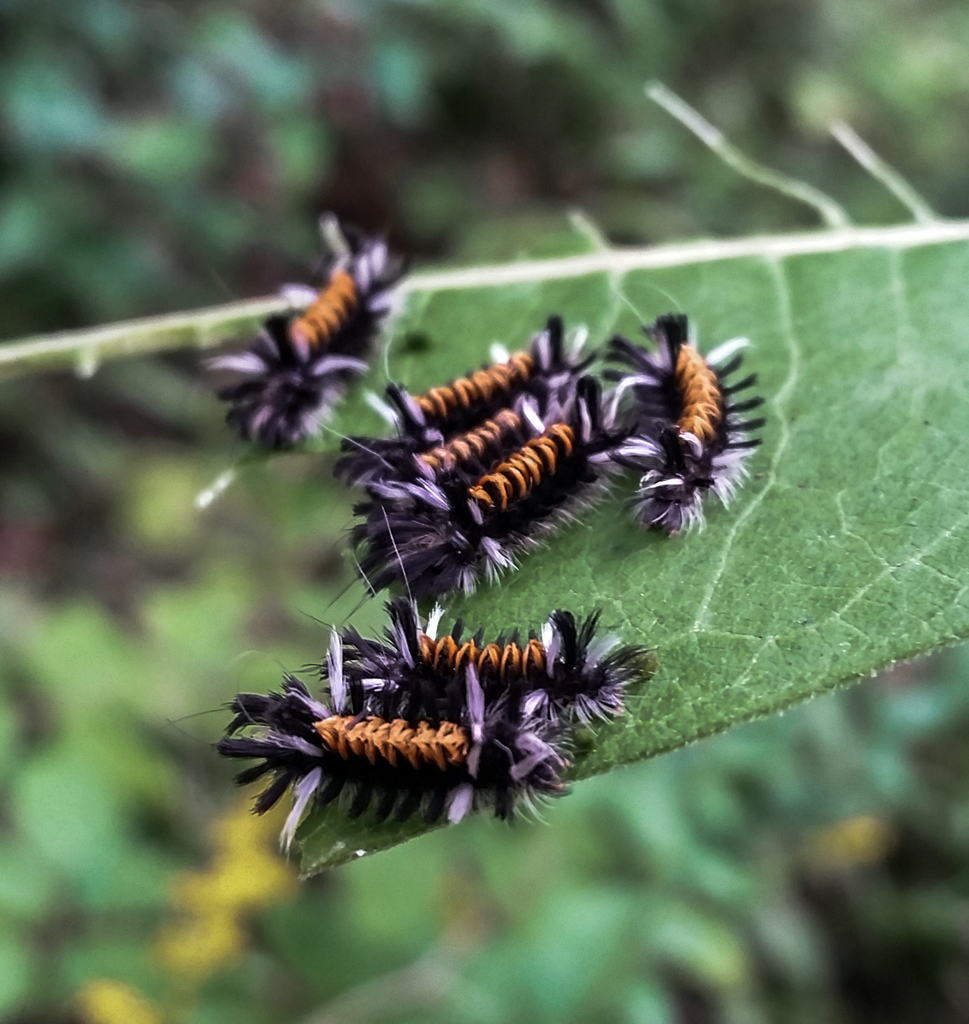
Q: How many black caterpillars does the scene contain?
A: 7